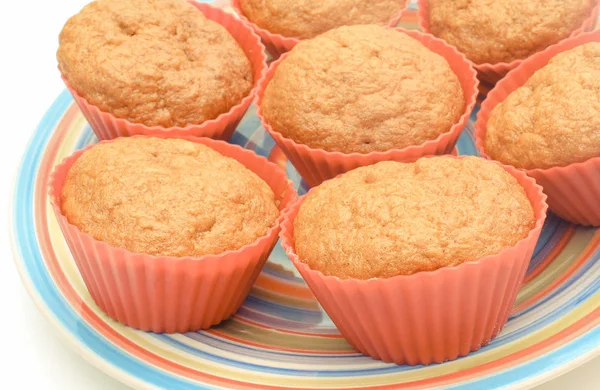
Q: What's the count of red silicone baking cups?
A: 7